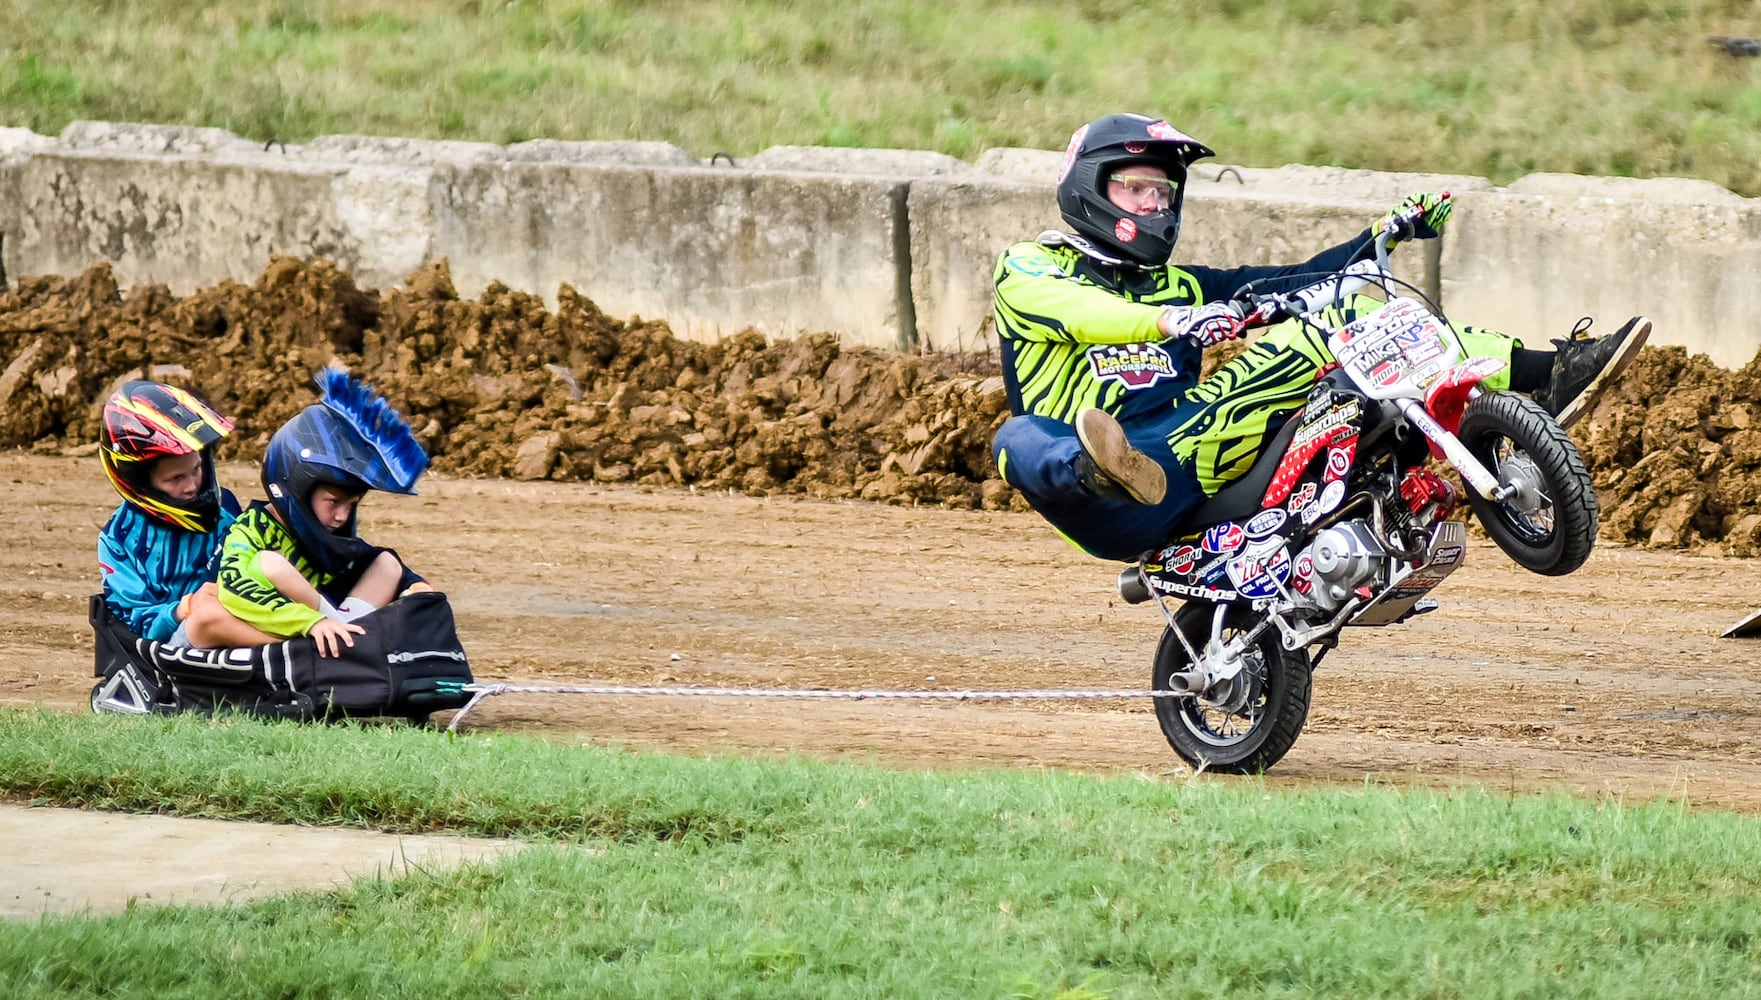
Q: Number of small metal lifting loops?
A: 3